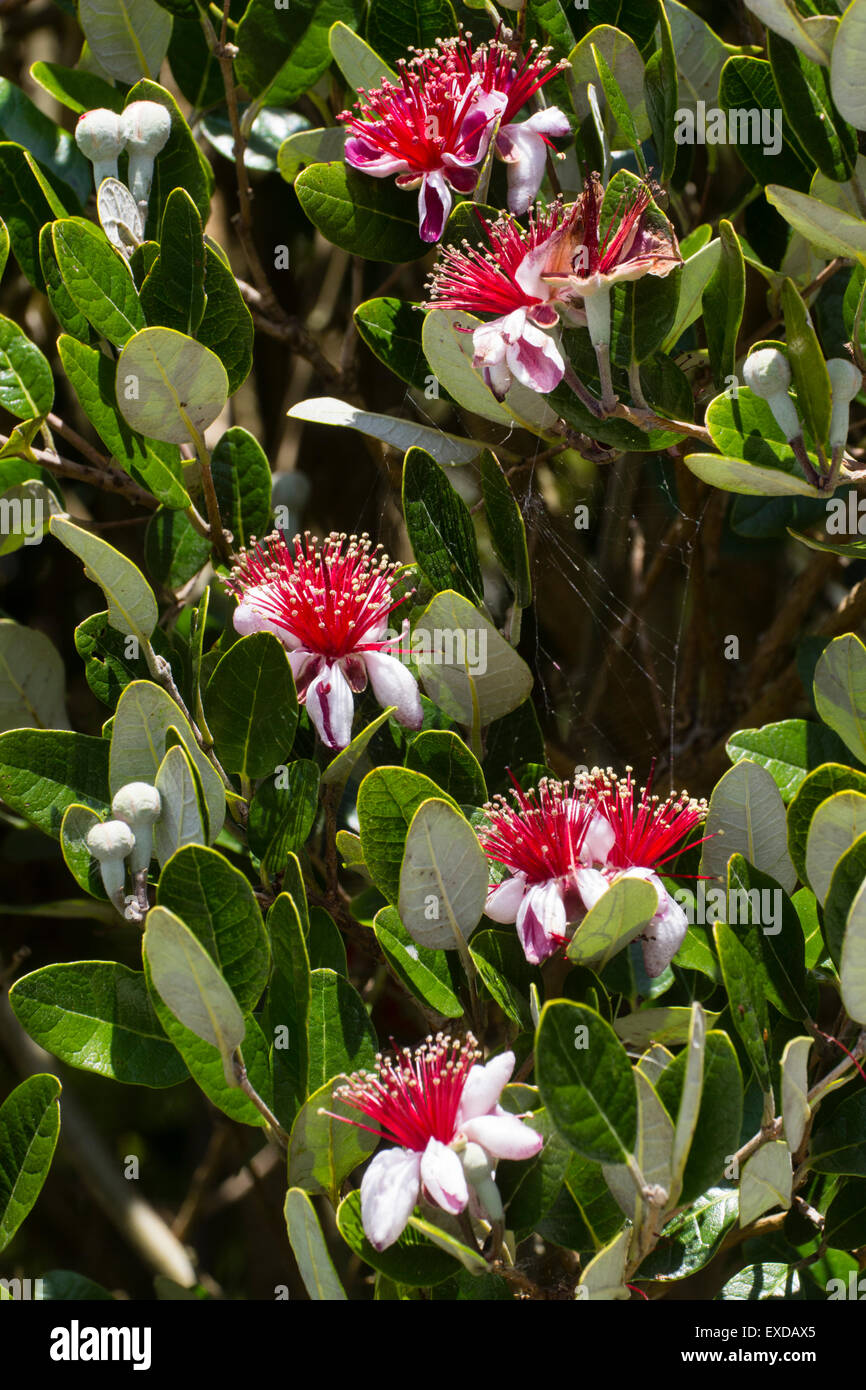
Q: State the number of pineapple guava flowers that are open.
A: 8